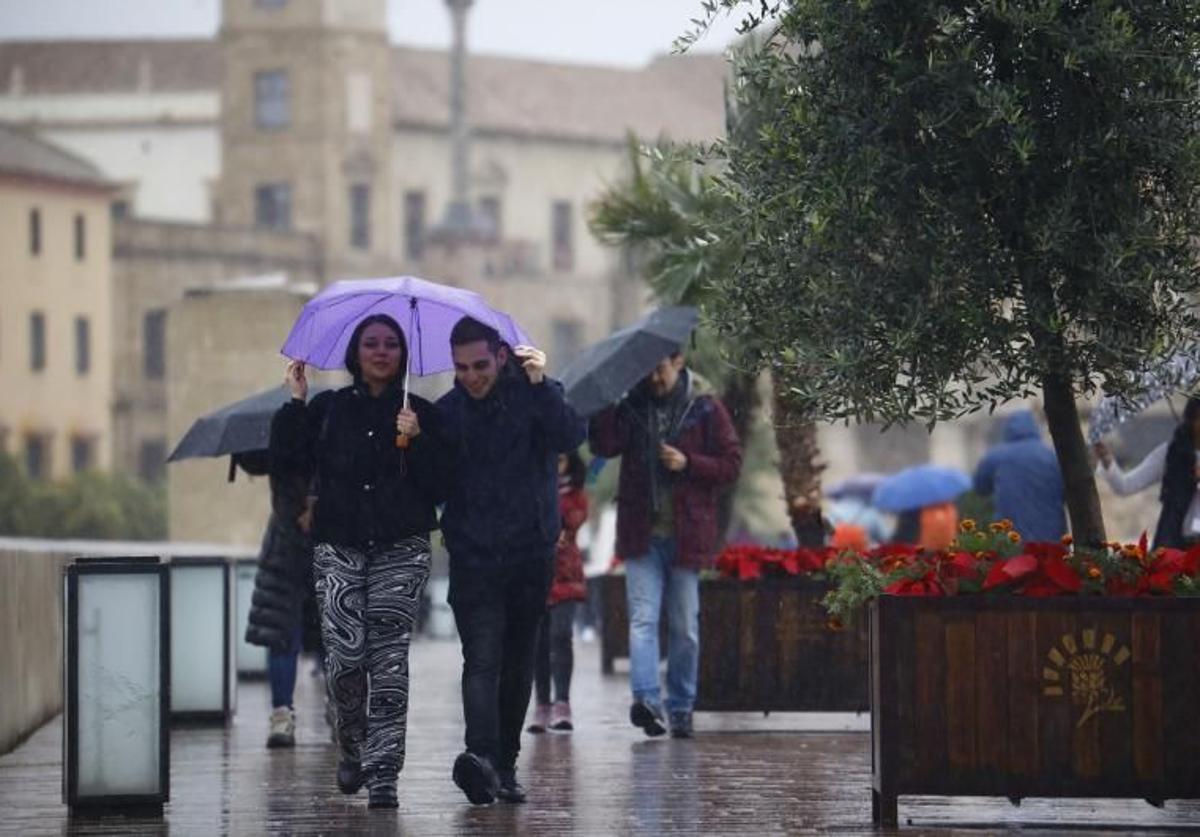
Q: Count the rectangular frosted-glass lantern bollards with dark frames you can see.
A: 3